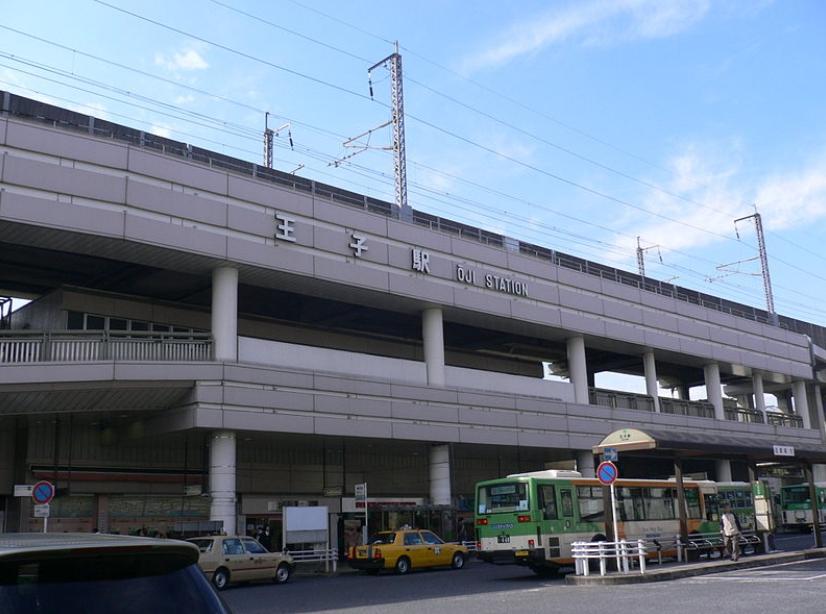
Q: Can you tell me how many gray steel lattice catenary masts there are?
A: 4